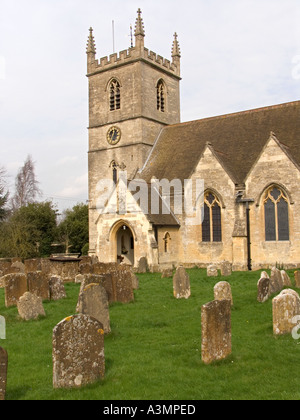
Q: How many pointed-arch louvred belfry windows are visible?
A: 2